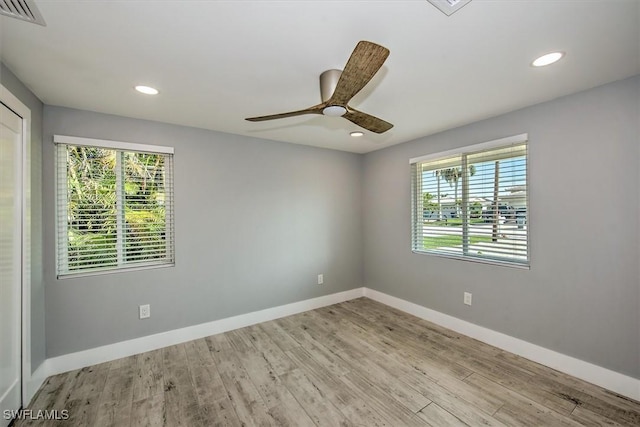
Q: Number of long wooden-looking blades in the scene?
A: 3